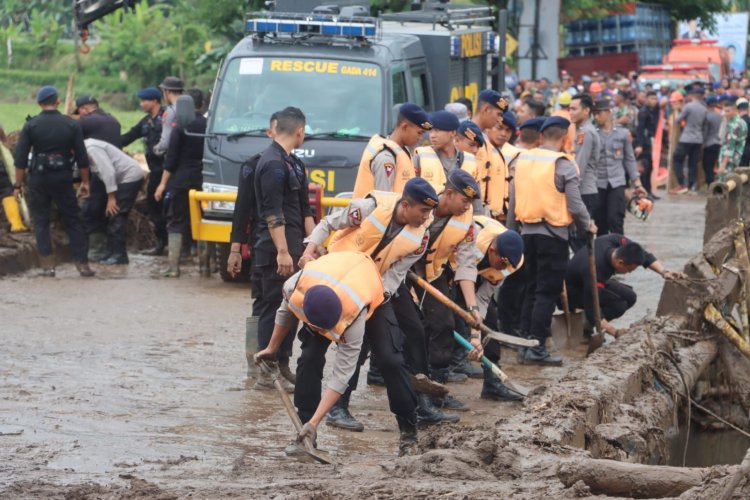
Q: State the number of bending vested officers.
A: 4